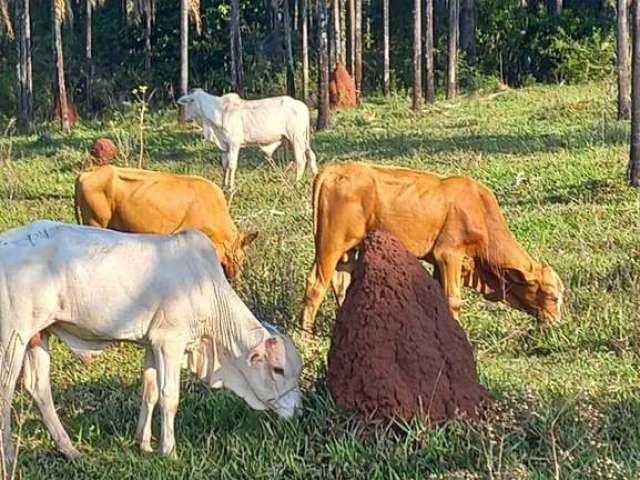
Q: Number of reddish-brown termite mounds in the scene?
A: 4